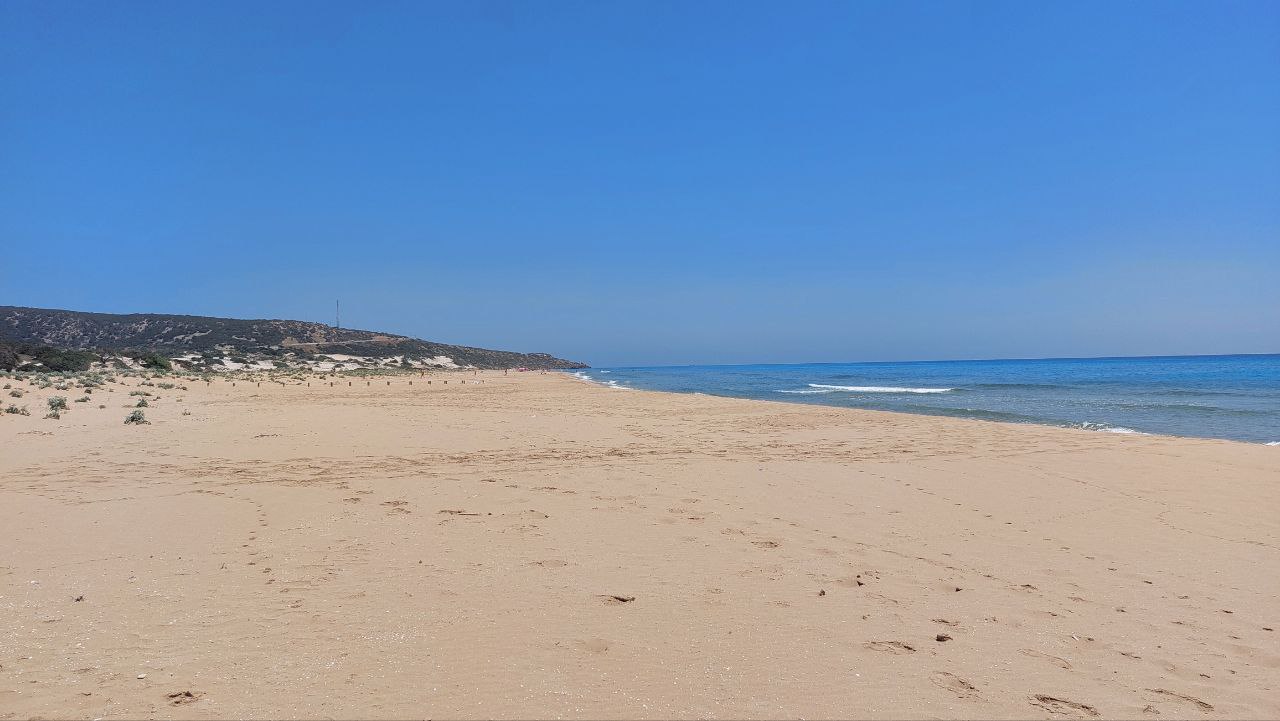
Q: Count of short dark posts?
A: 14